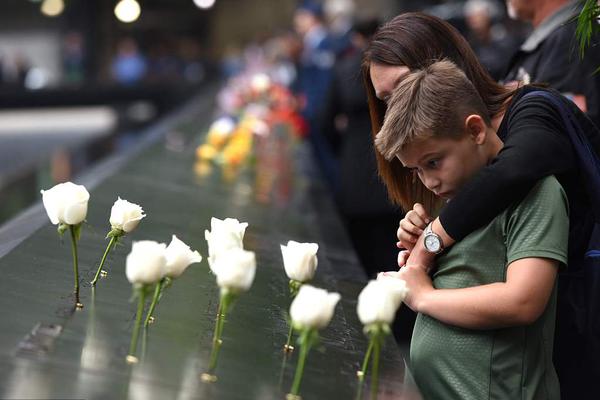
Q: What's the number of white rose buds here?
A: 9